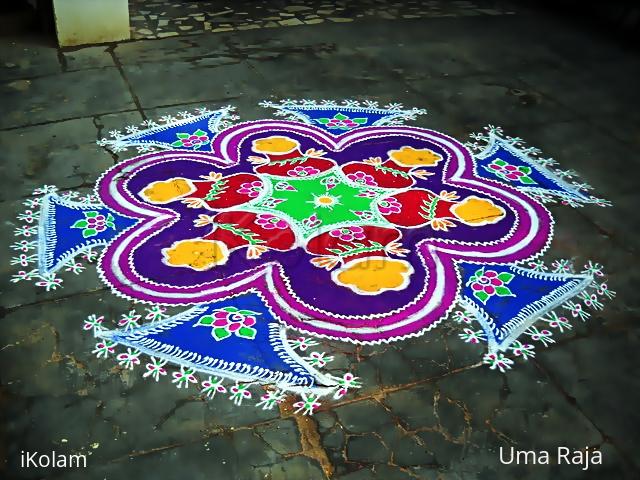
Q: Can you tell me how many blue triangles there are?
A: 6